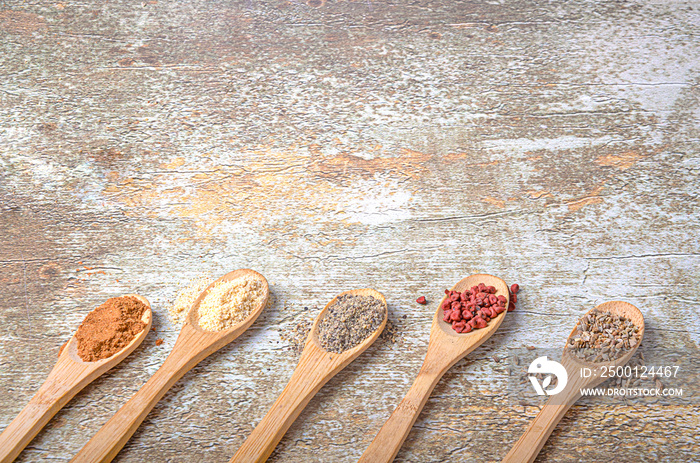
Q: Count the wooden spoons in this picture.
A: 5